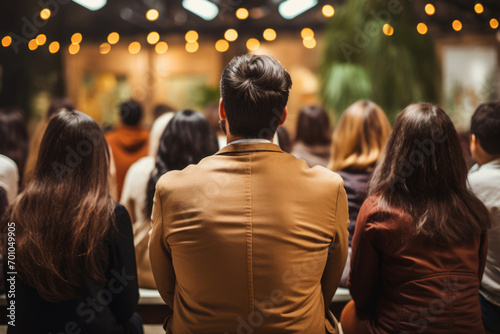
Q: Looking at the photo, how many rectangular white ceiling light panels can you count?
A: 3